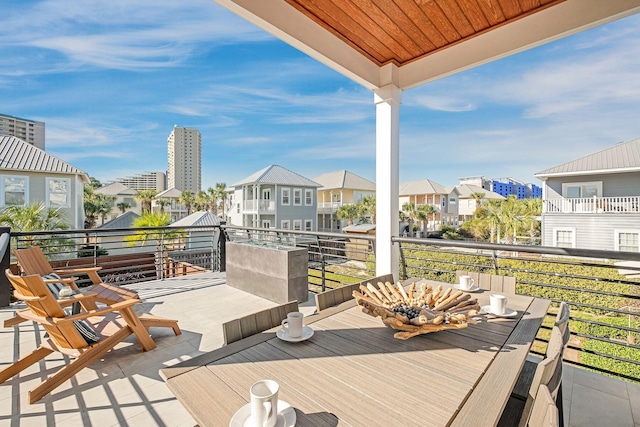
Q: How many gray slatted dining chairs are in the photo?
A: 7